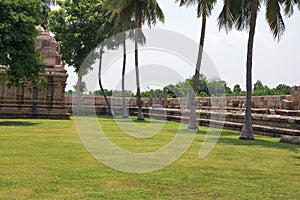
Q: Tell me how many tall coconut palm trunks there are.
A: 5